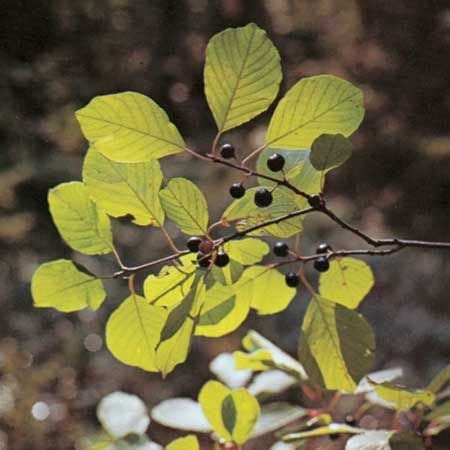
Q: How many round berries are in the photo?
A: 13